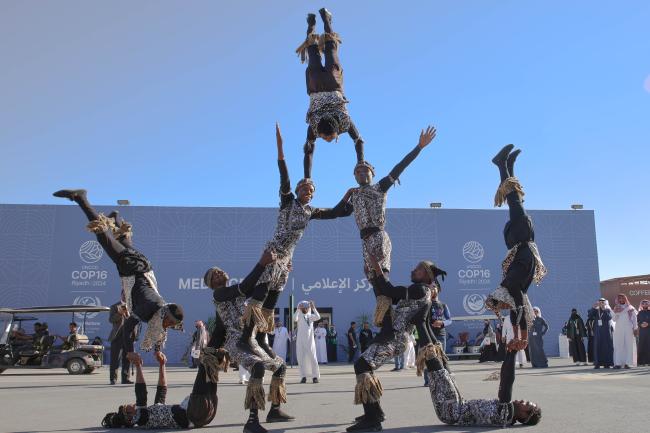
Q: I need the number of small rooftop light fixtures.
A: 3